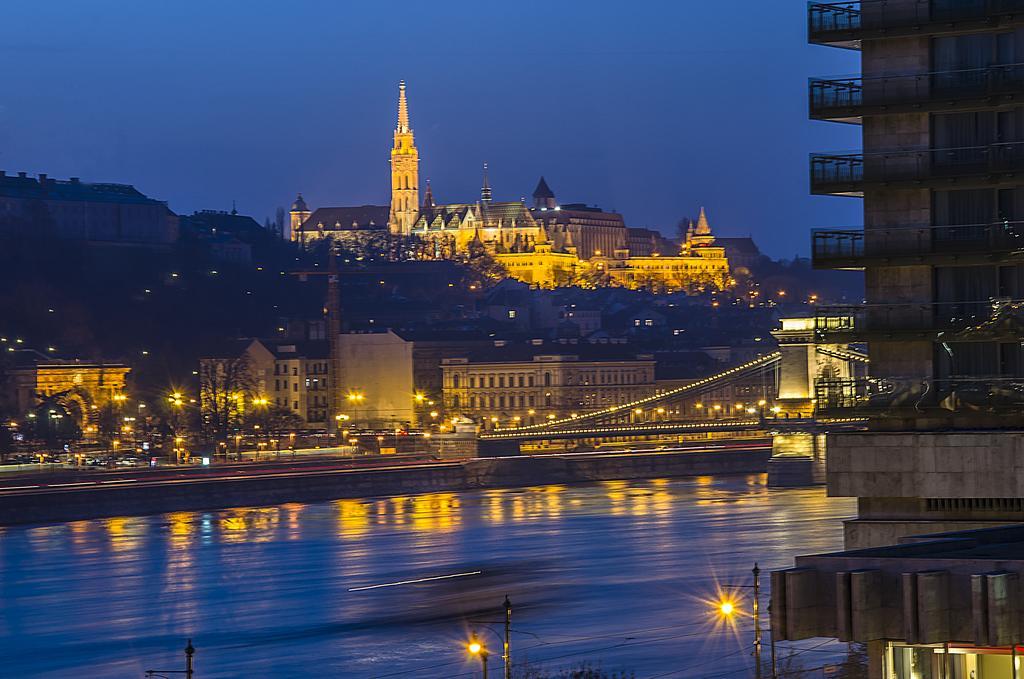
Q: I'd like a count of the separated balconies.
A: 6